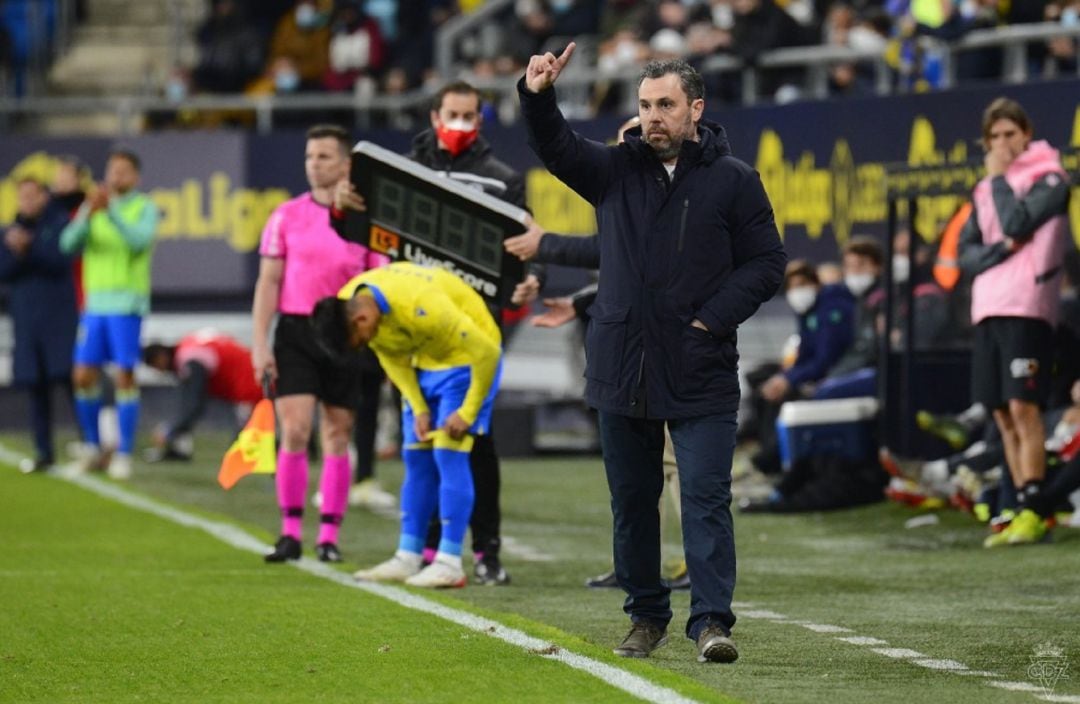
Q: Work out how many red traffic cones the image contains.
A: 0